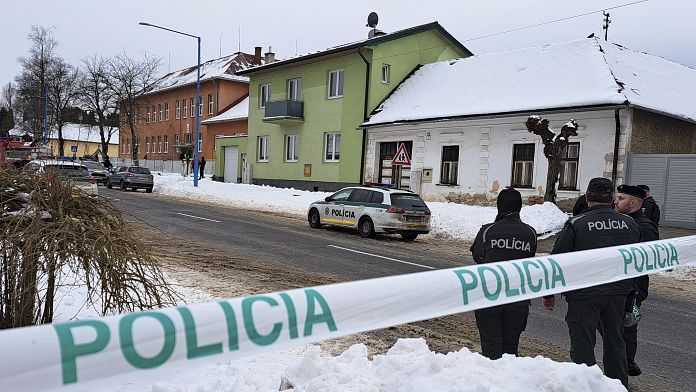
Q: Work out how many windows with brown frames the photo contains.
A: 3